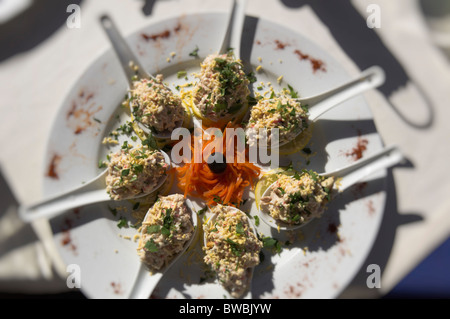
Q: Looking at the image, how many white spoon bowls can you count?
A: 7